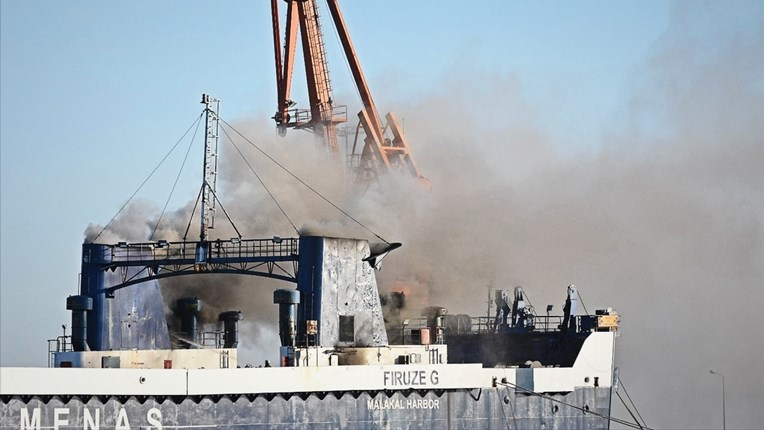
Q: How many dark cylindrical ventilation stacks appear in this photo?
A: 4